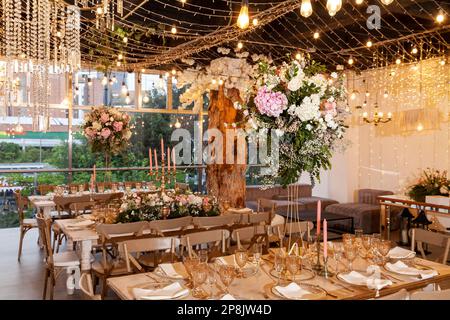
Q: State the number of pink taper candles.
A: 9